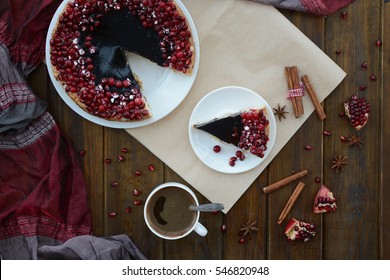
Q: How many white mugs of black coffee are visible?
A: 1